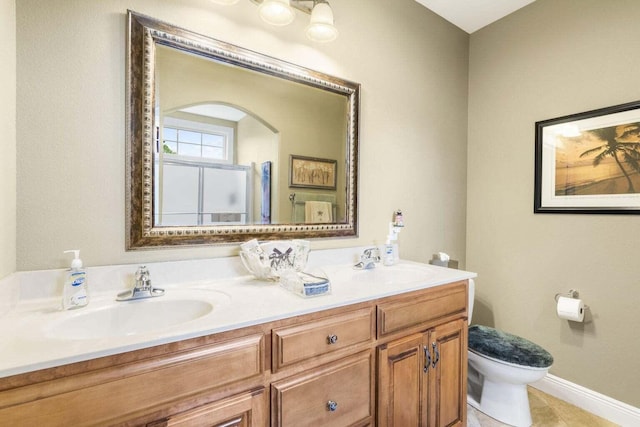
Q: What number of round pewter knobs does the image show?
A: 2